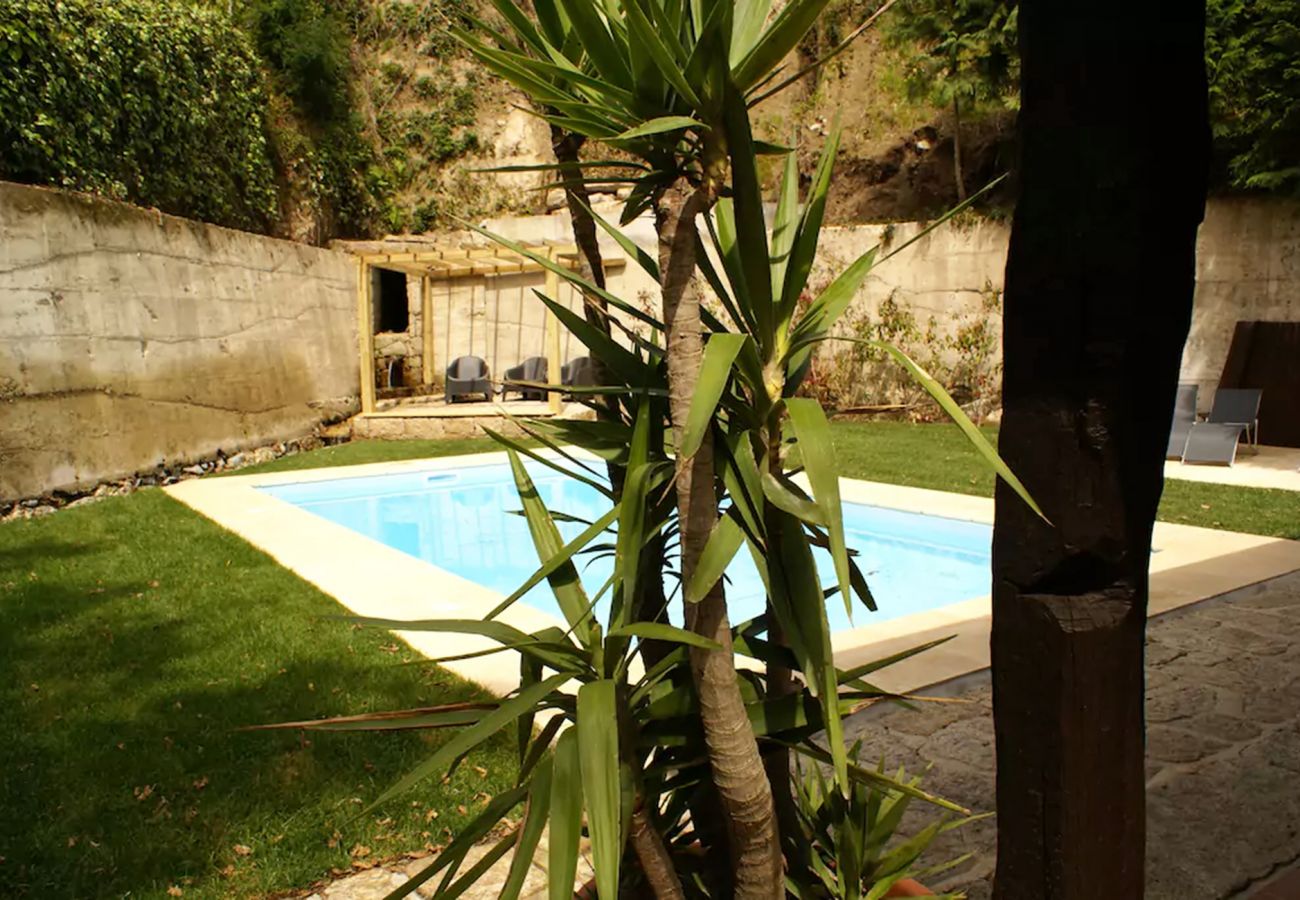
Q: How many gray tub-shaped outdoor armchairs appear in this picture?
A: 3